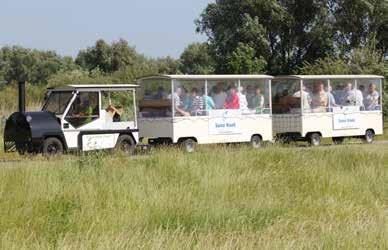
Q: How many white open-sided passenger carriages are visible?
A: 2